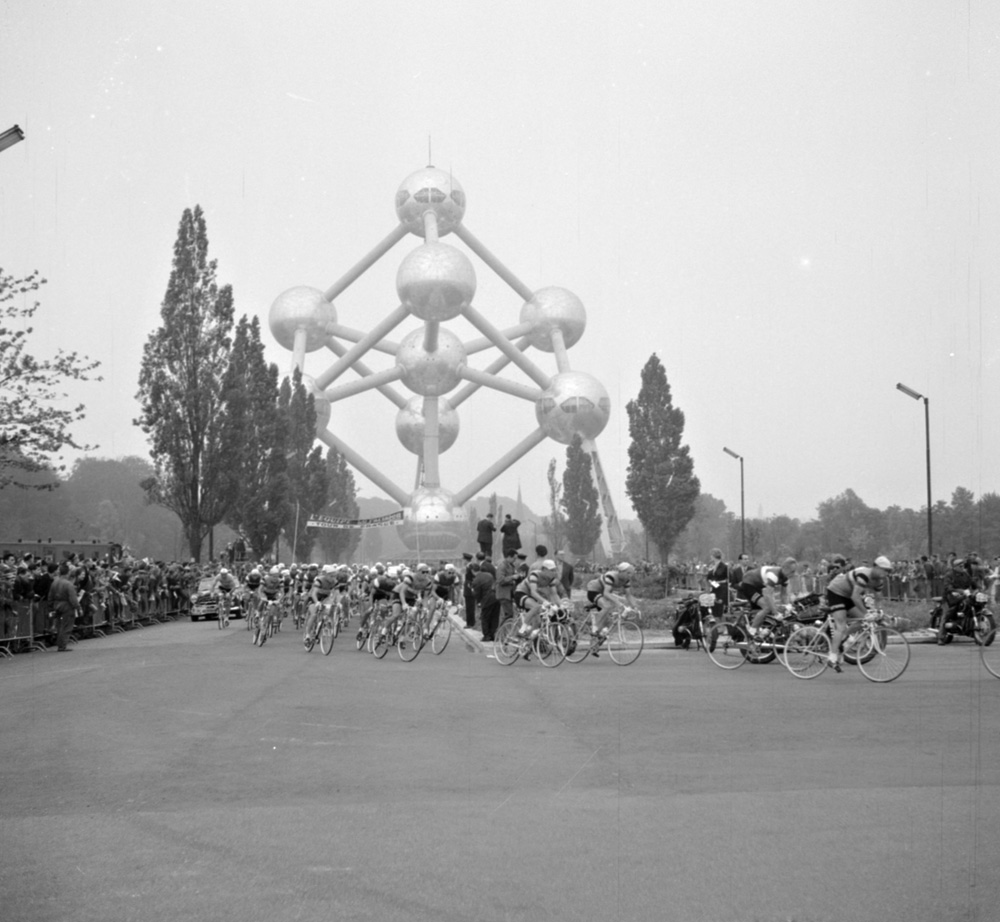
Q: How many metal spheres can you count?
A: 9